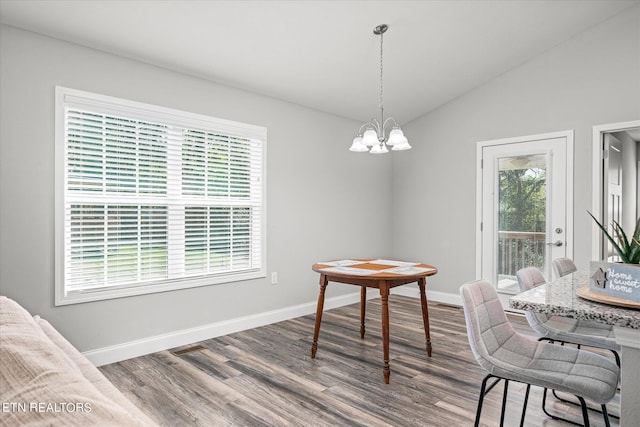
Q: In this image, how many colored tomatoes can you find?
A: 0